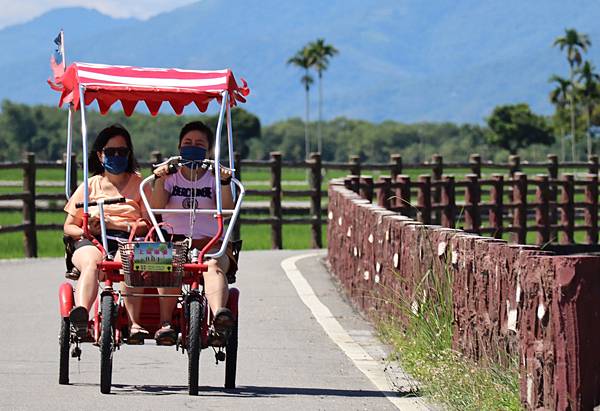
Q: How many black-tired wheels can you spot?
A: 4